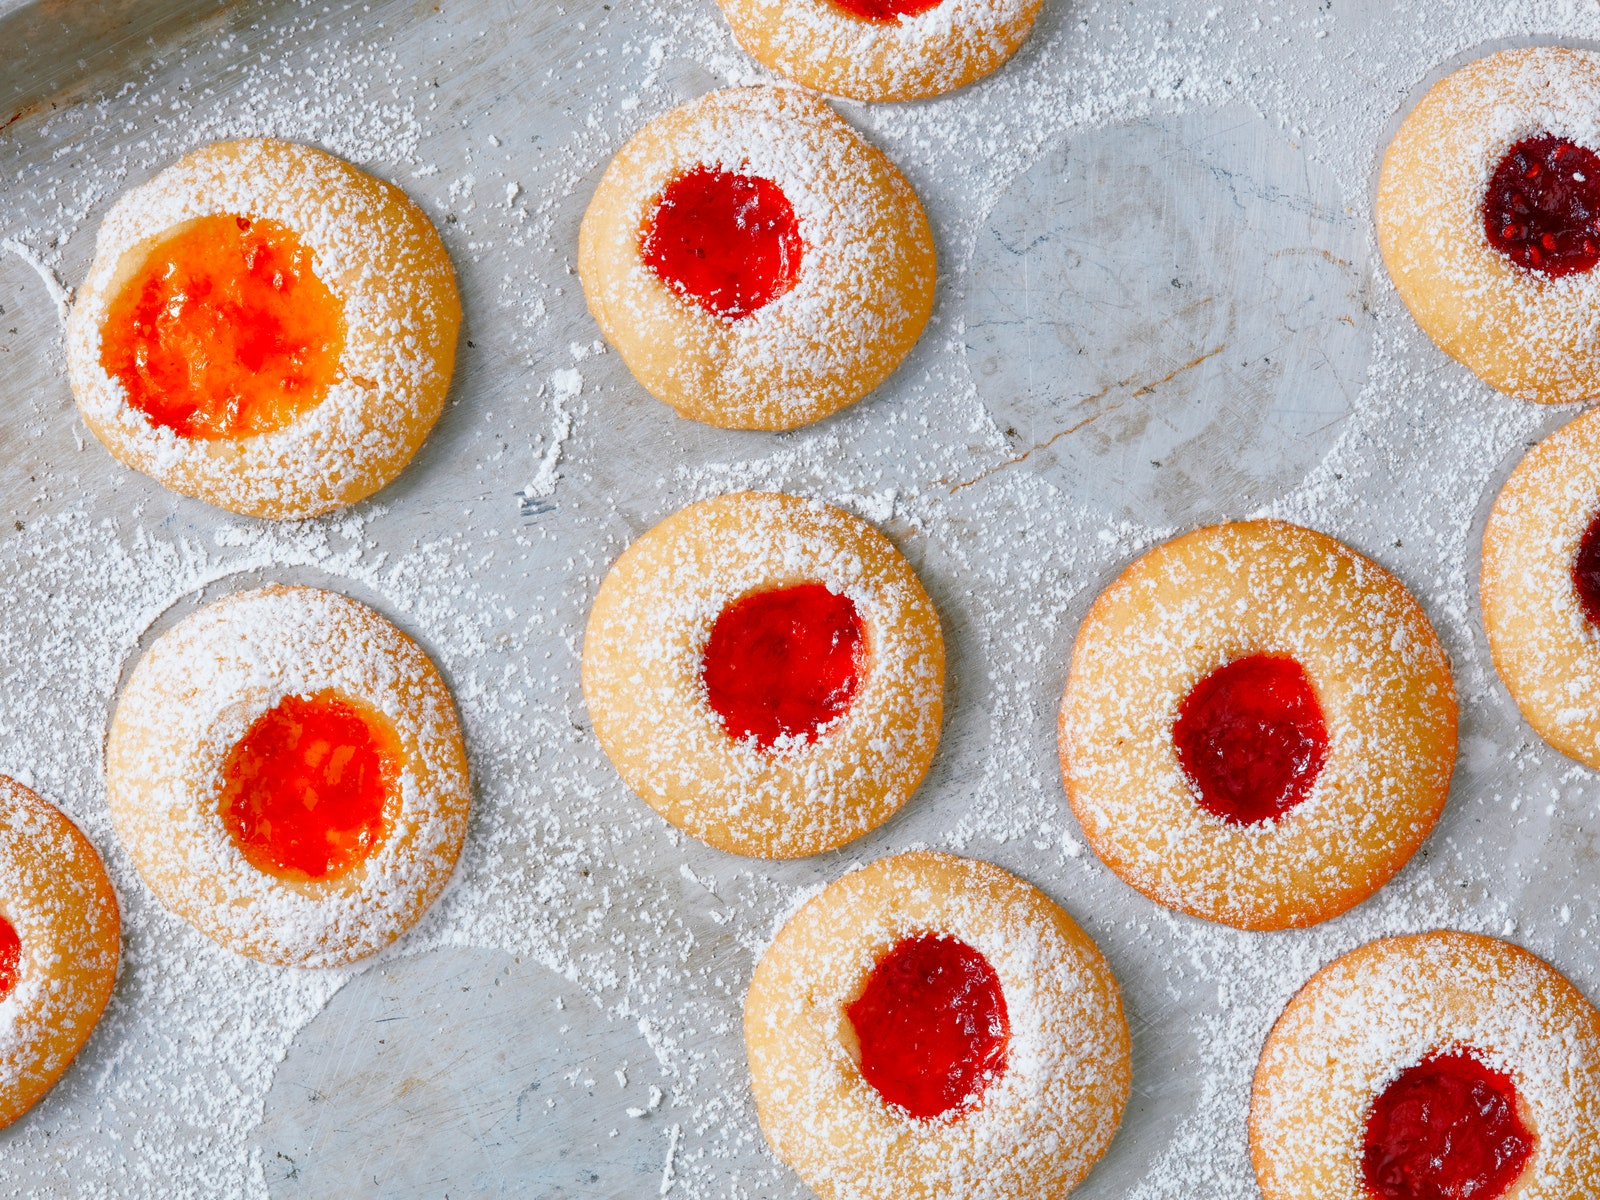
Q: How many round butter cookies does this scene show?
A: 11